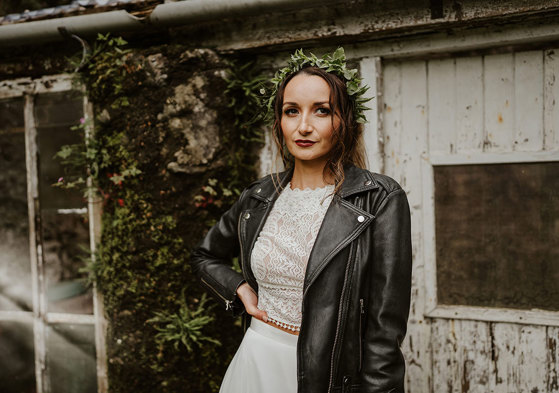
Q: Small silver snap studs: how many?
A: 4